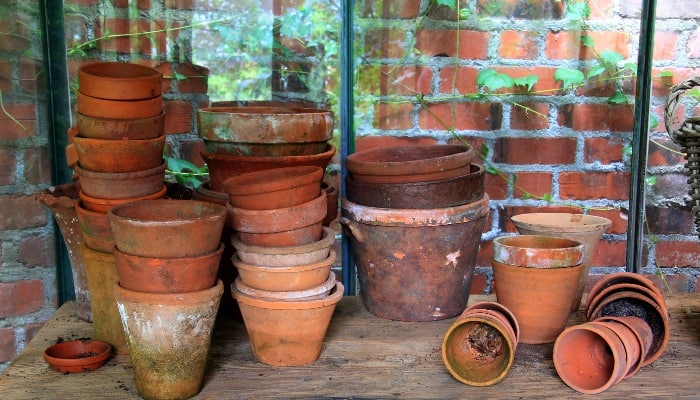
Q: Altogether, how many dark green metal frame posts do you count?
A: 3